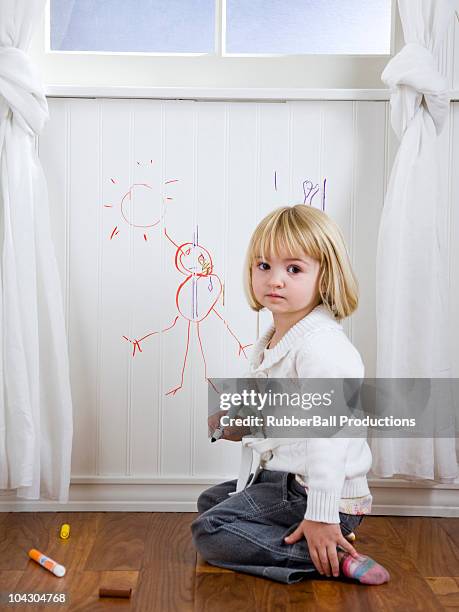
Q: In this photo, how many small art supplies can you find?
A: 4